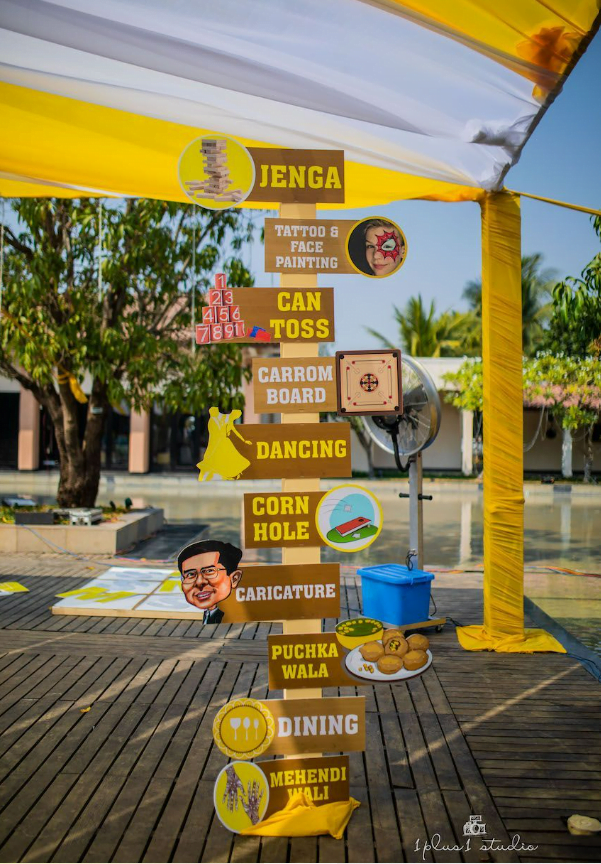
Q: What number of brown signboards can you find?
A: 10